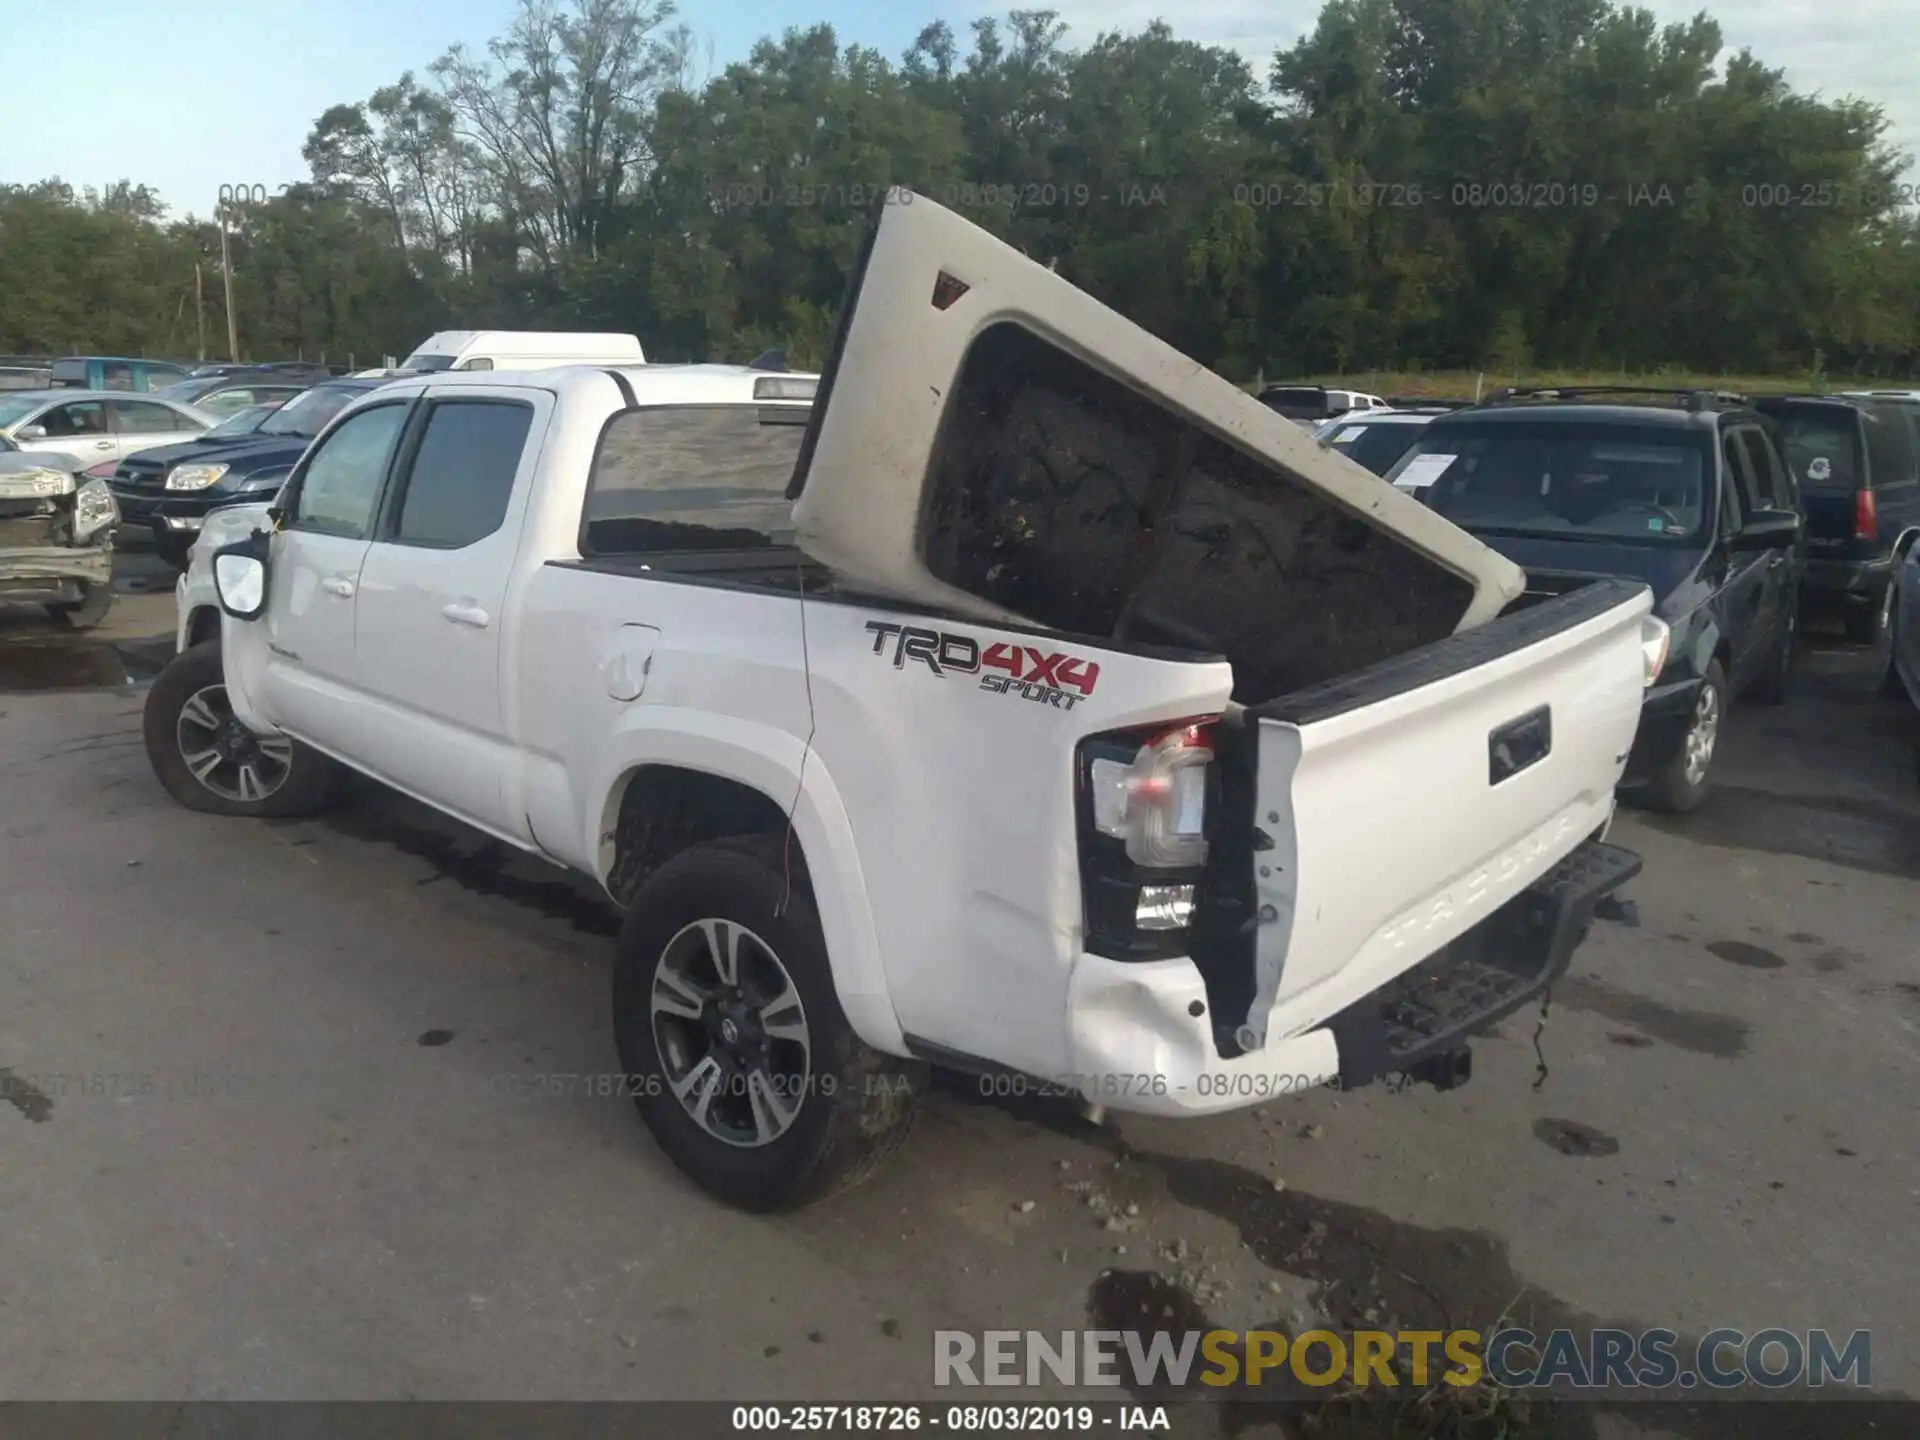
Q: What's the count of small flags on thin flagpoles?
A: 0